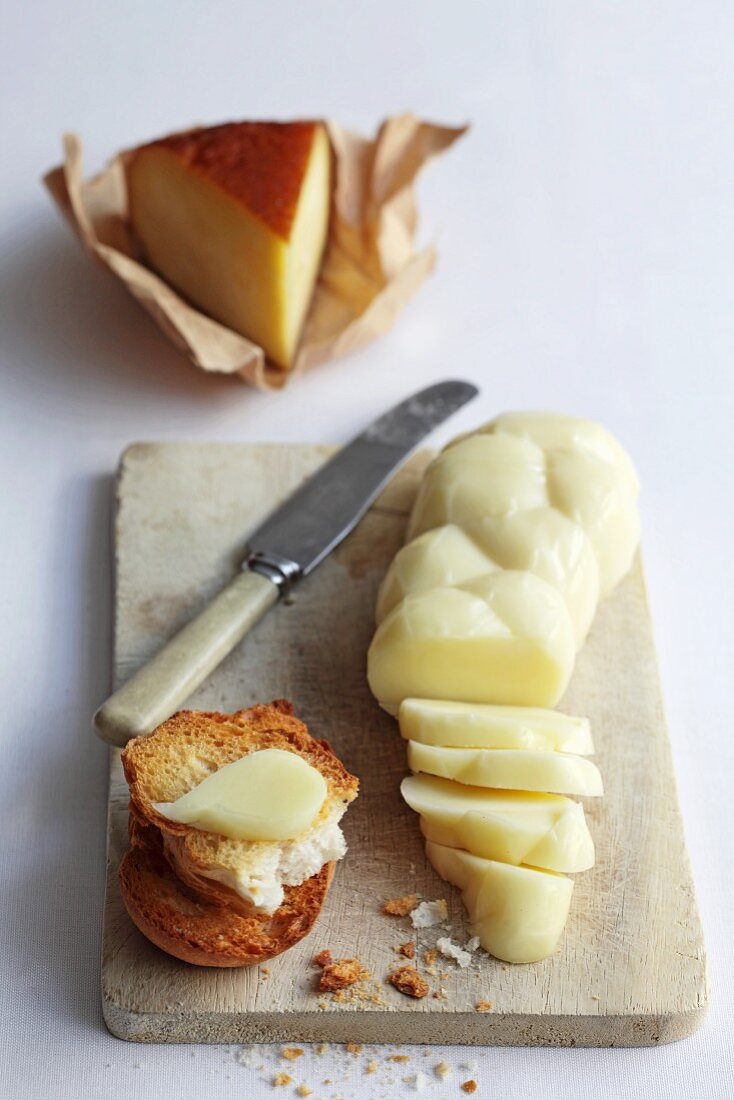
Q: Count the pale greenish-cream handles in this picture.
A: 1